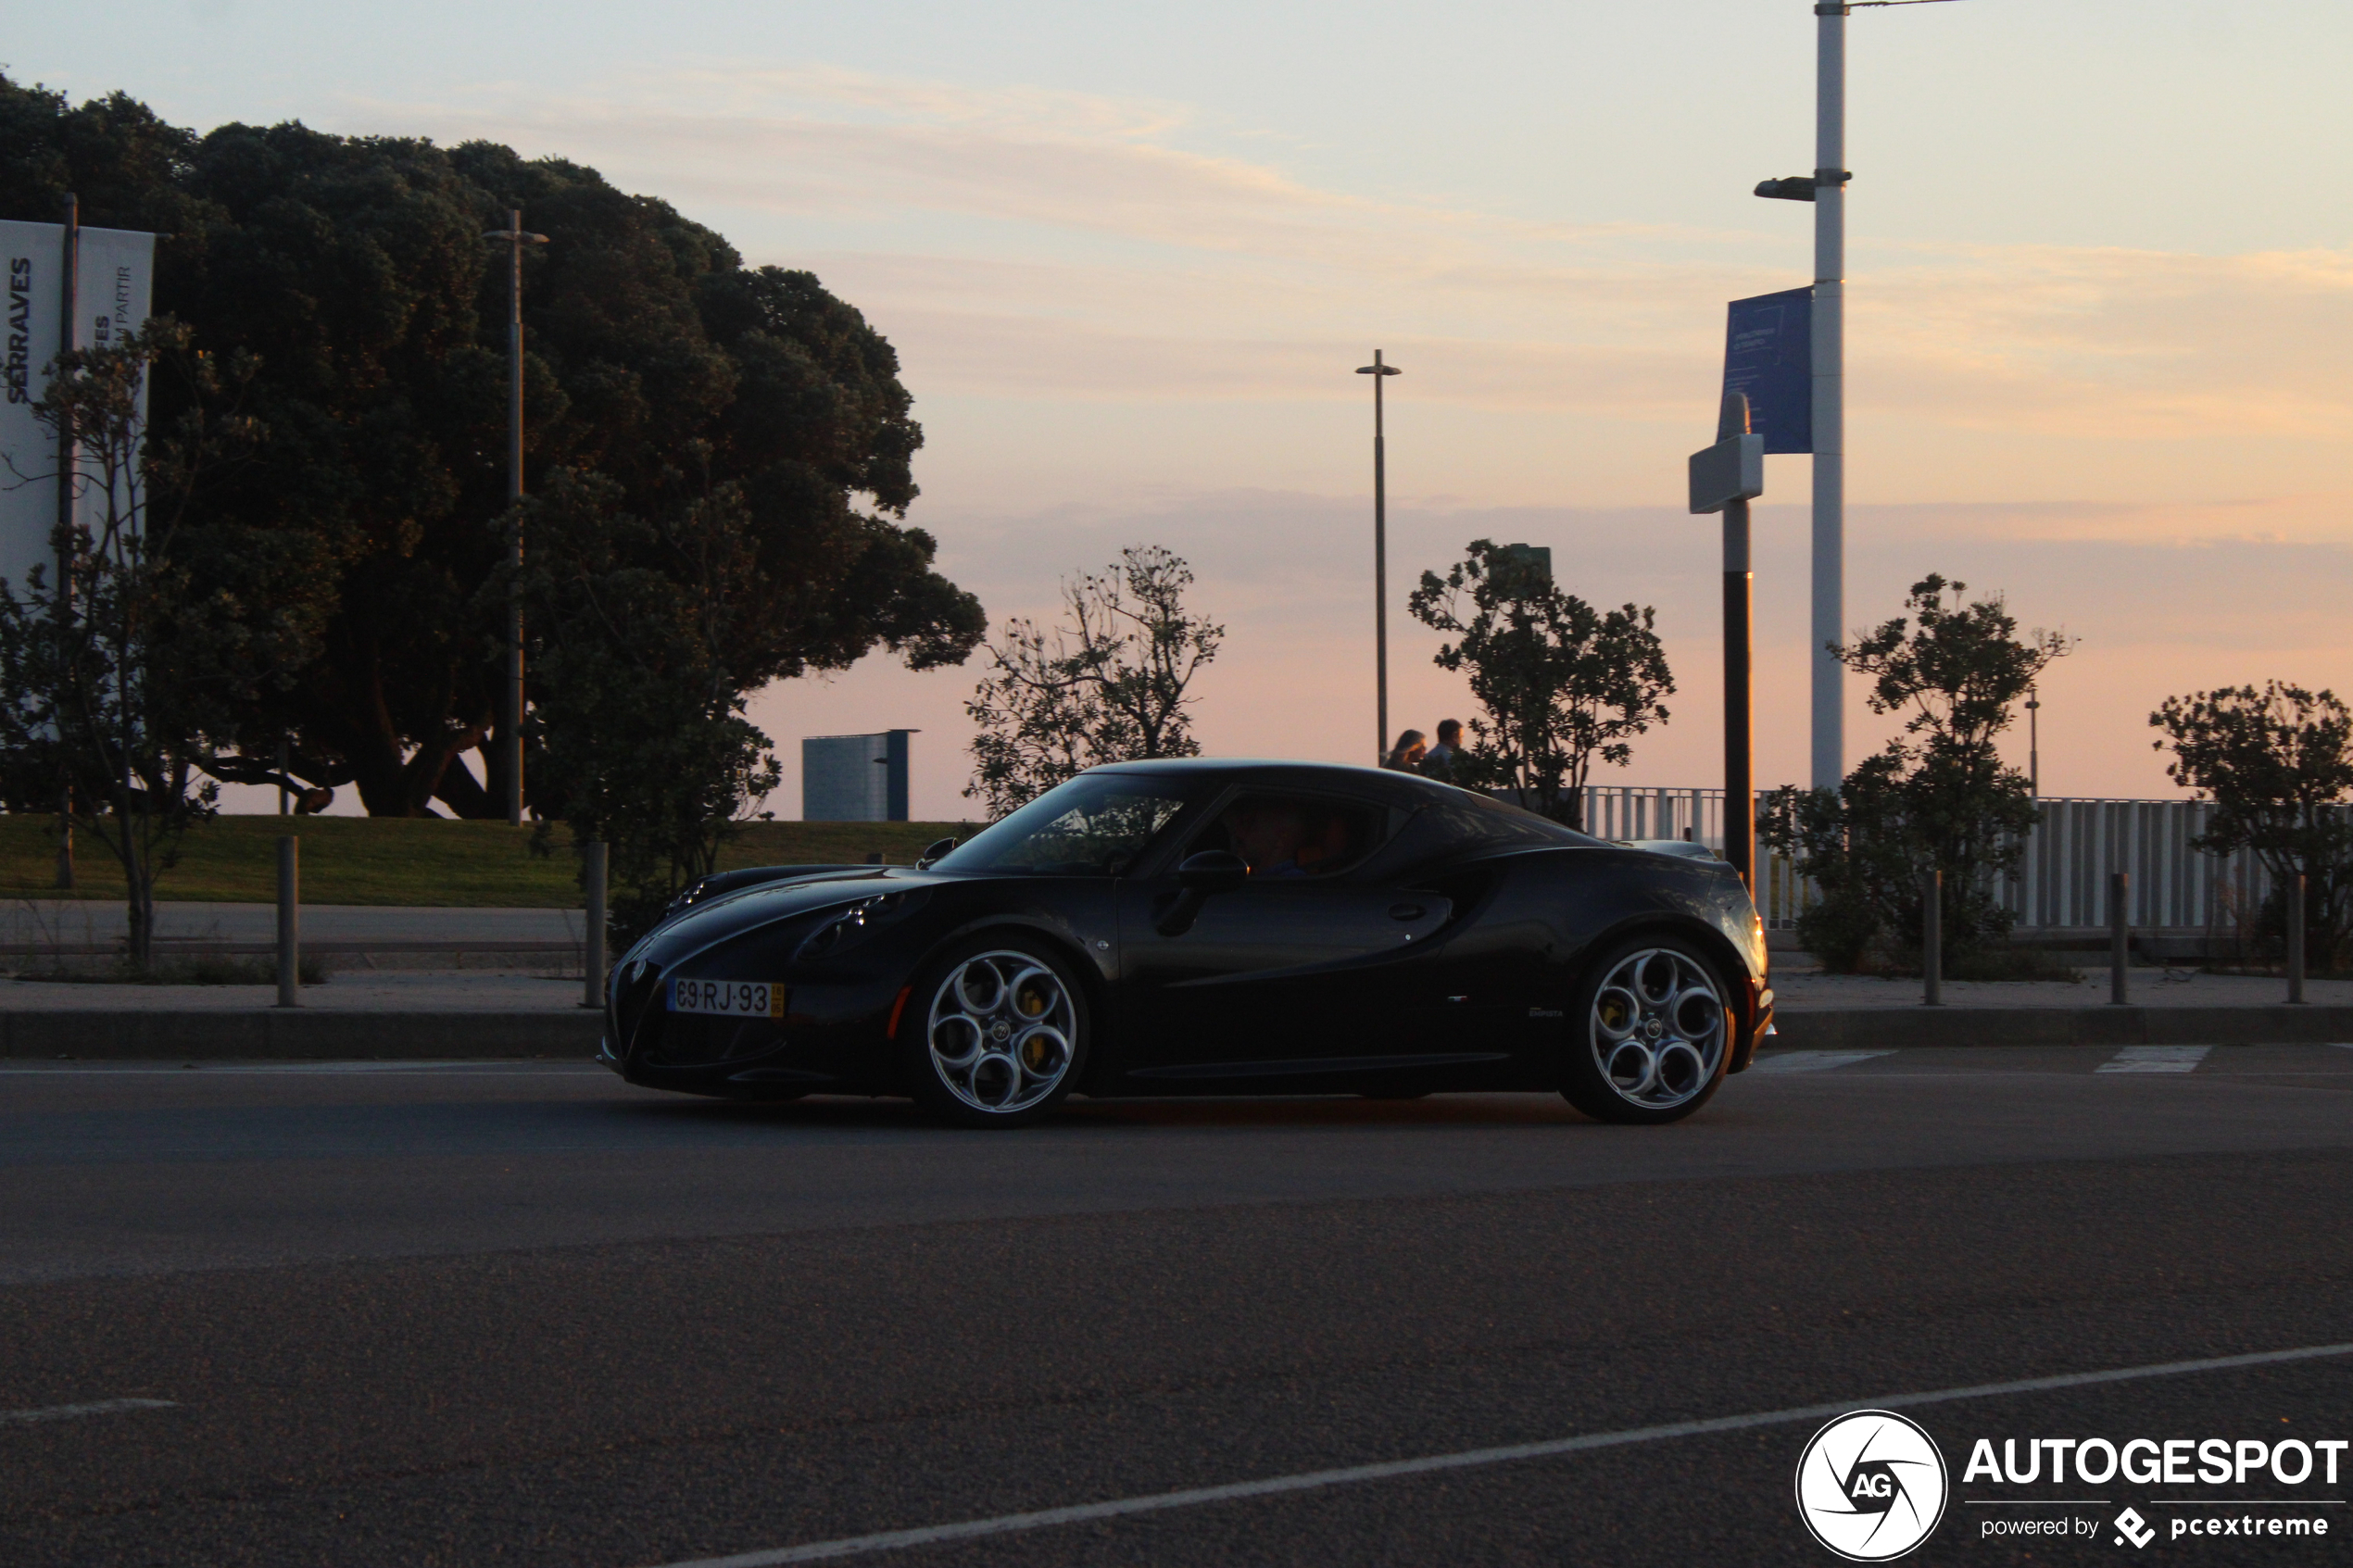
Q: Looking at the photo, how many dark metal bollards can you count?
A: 5